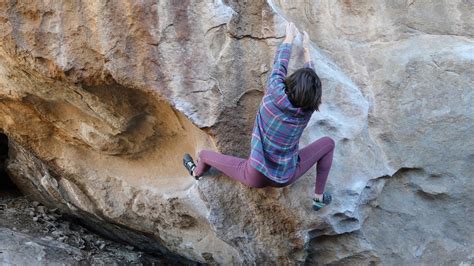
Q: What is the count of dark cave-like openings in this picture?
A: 1